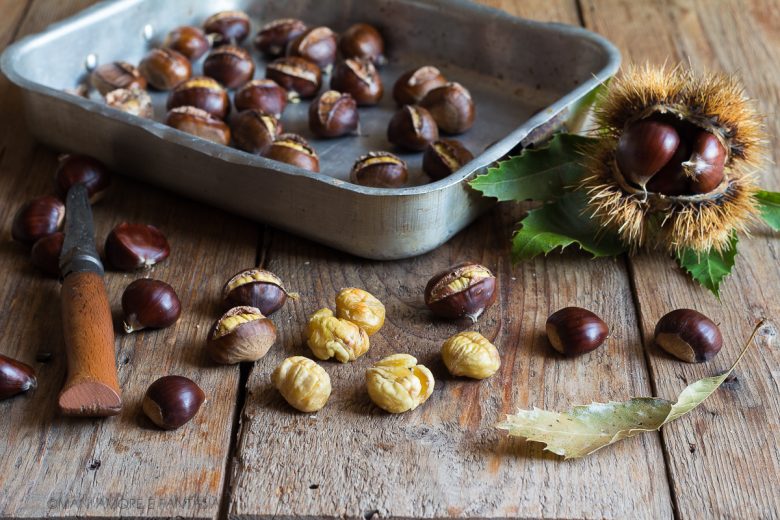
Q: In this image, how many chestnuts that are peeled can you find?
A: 5